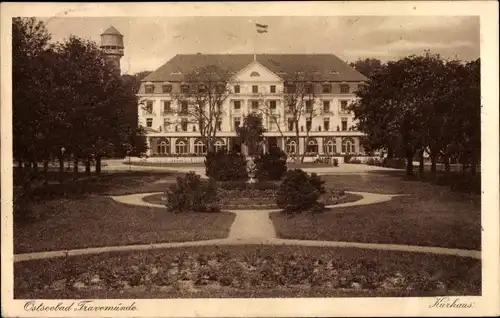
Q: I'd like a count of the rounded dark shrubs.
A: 4